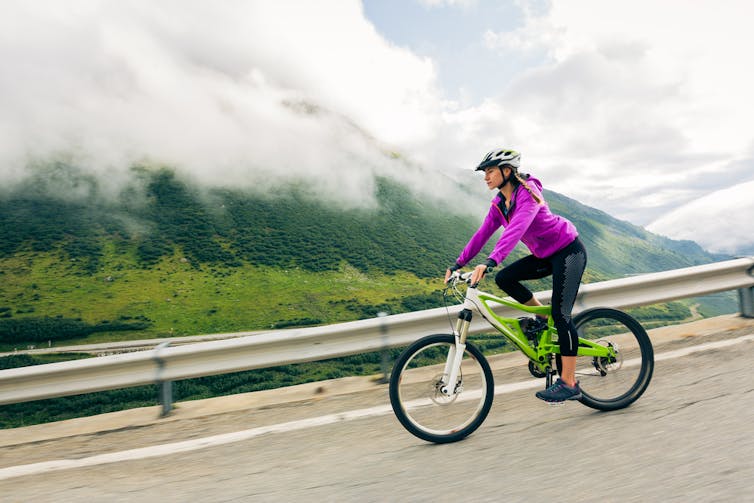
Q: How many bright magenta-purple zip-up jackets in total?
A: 1